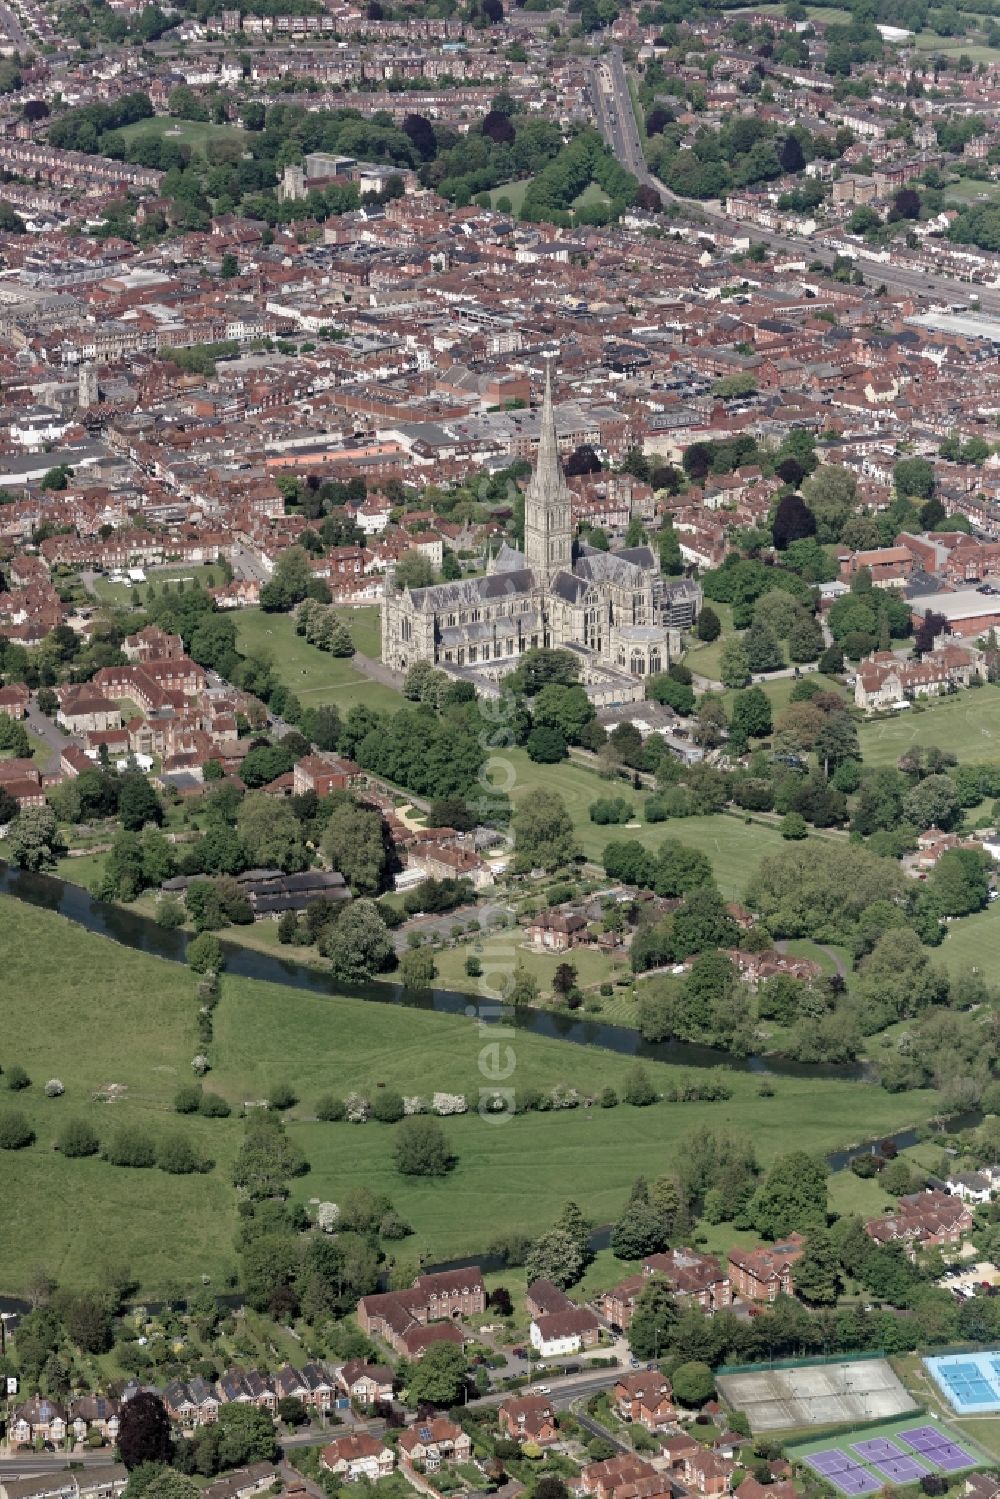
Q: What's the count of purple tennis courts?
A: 3